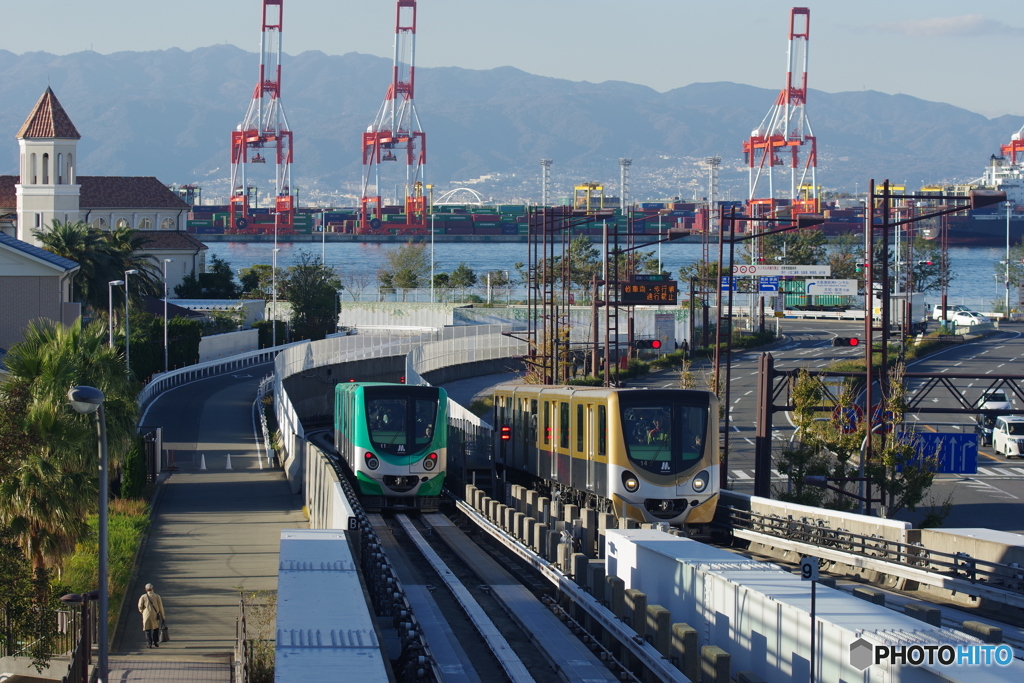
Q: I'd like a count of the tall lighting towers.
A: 3